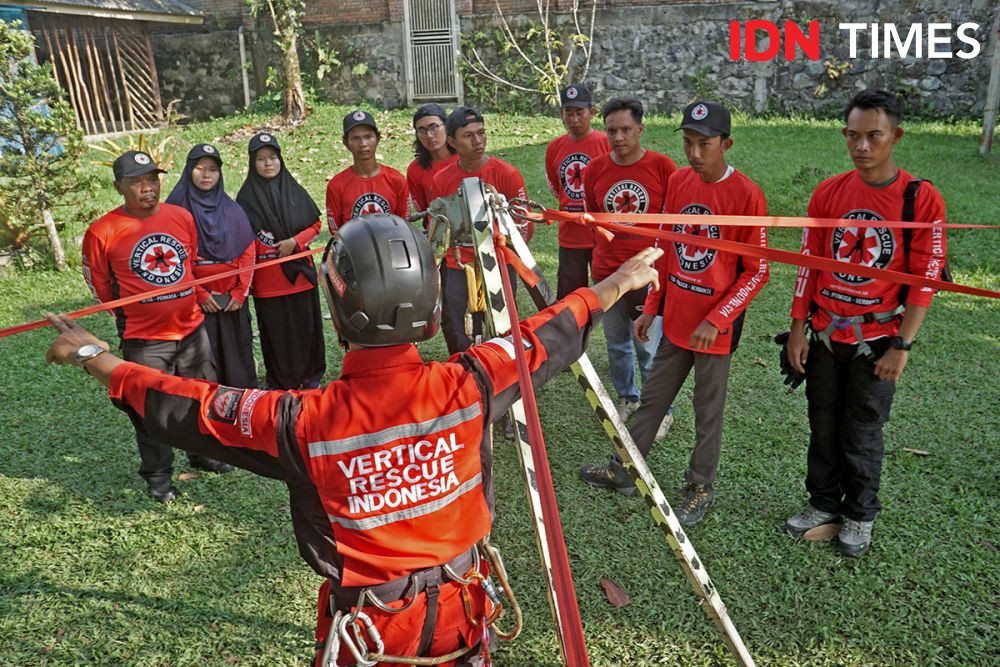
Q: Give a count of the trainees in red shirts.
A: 10